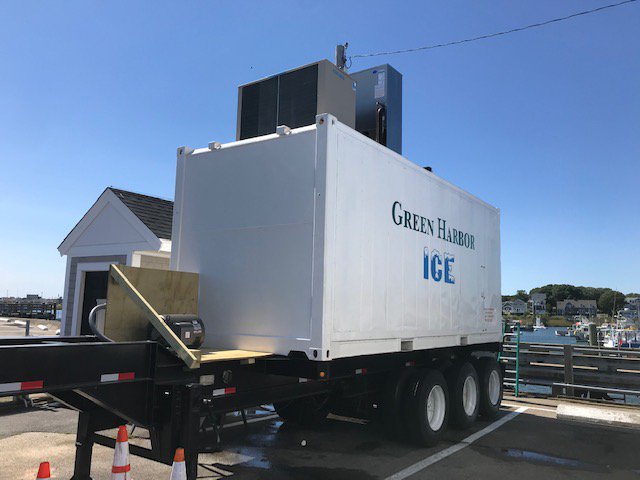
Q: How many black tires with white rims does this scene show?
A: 3